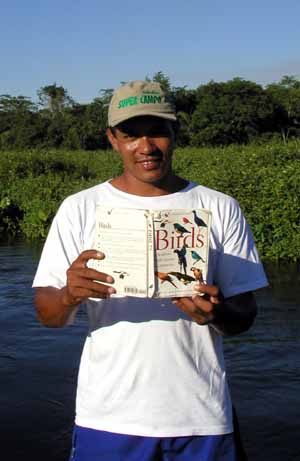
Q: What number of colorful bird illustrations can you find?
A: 8